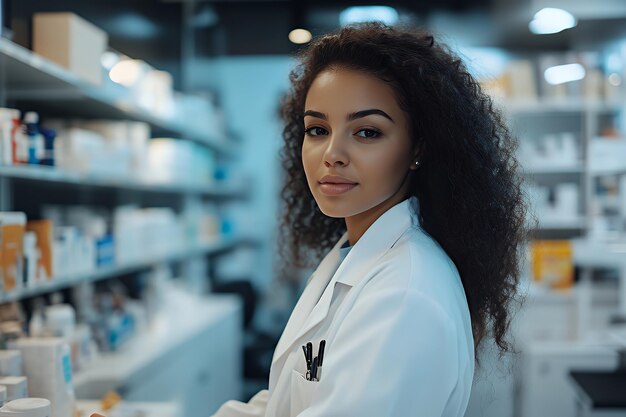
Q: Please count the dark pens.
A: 3